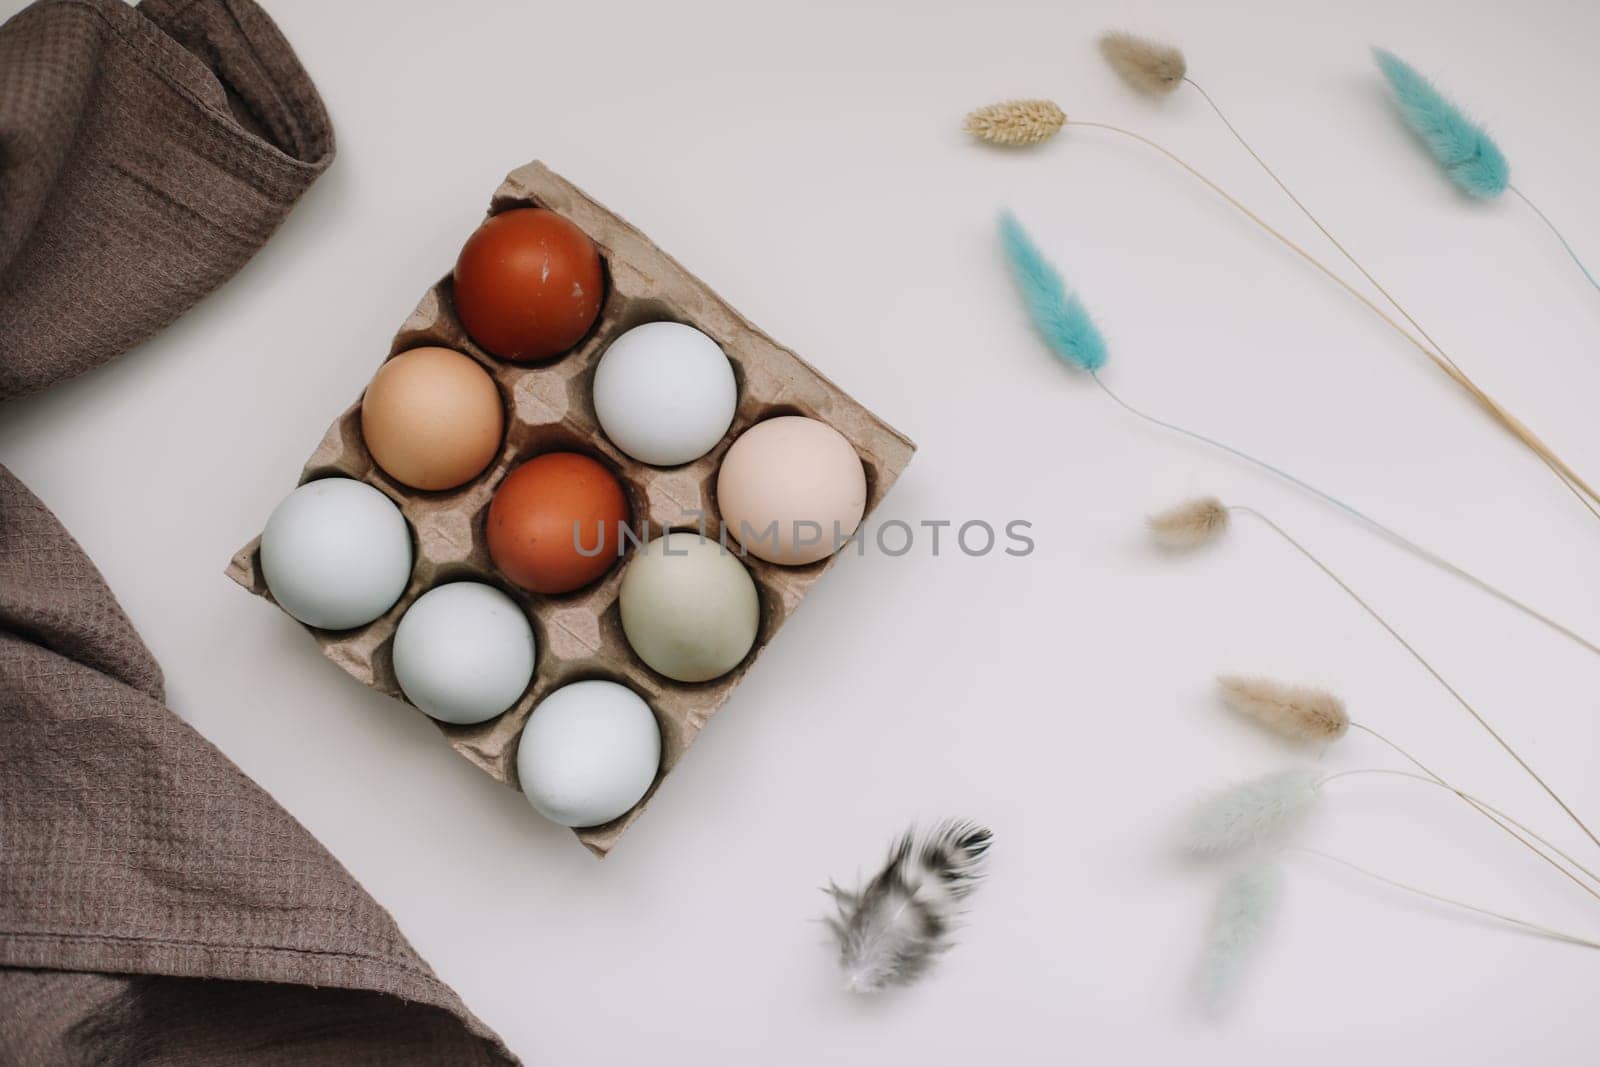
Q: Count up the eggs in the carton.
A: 9